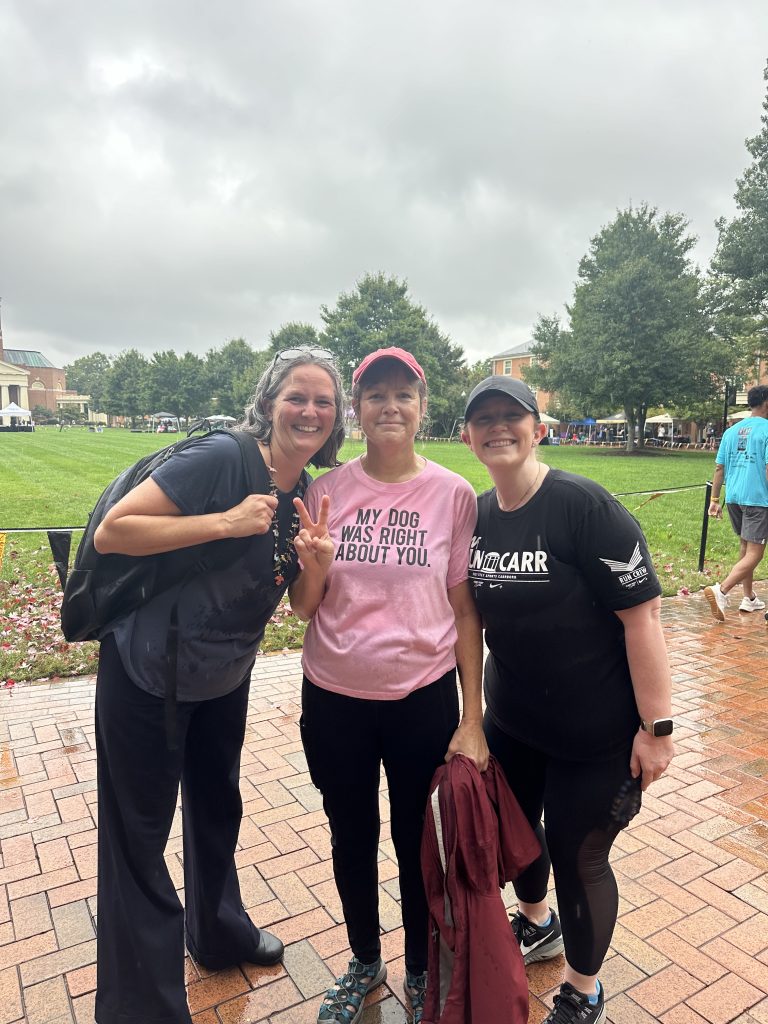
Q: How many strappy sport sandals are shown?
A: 2